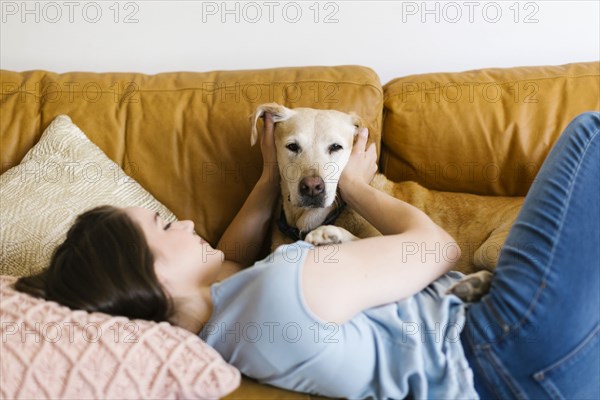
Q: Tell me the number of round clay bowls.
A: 0